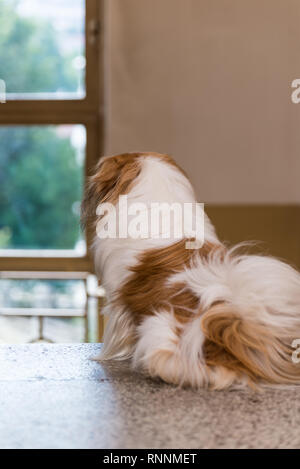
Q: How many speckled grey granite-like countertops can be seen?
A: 1